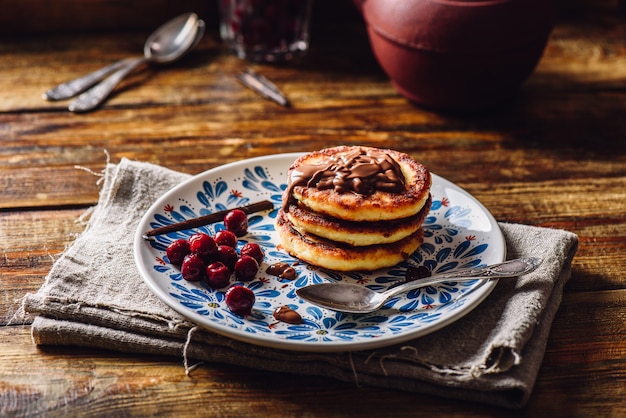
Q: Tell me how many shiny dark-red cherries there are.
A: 10